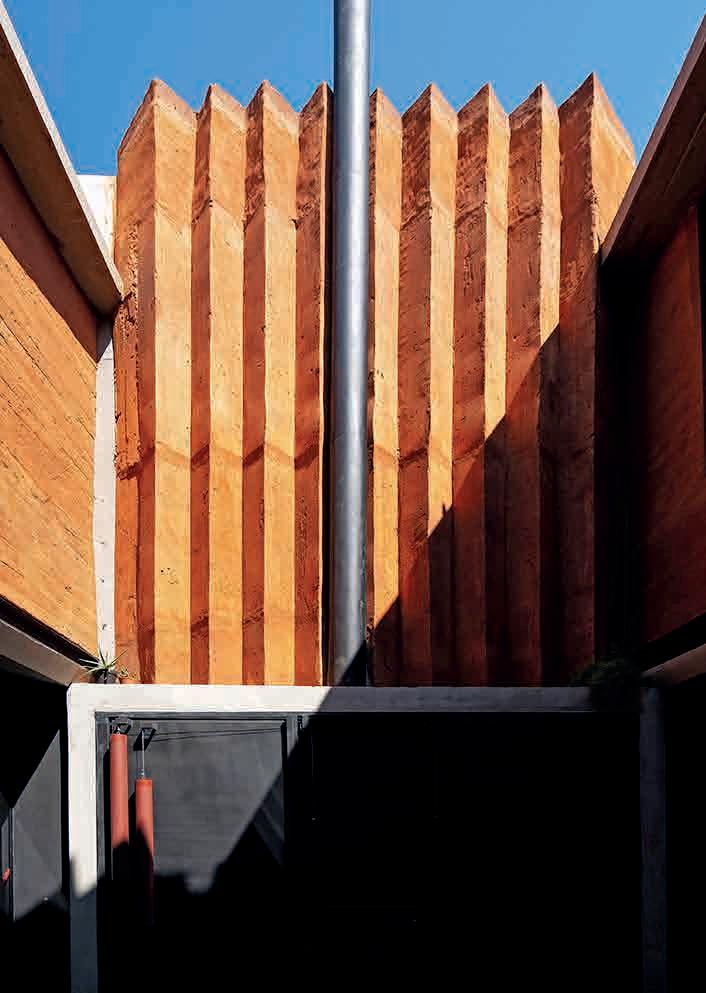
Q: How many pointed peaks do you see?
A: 9